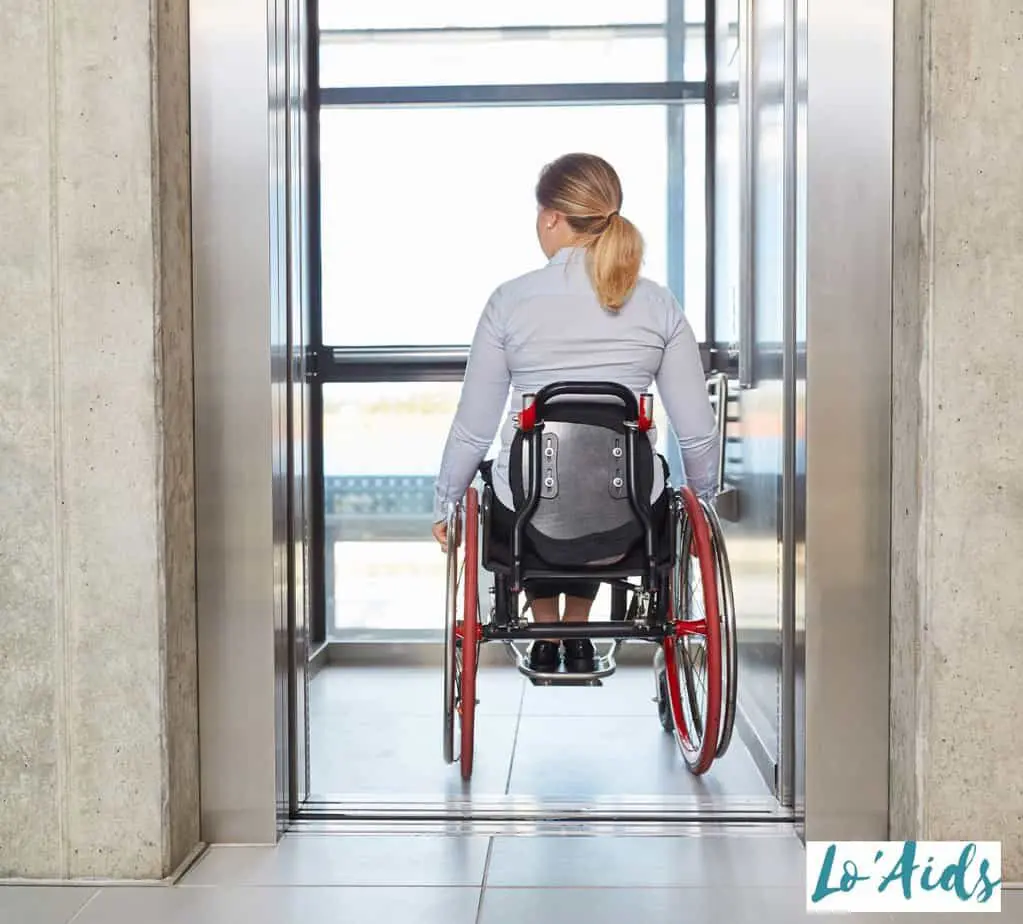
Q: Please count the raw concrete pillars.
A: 2